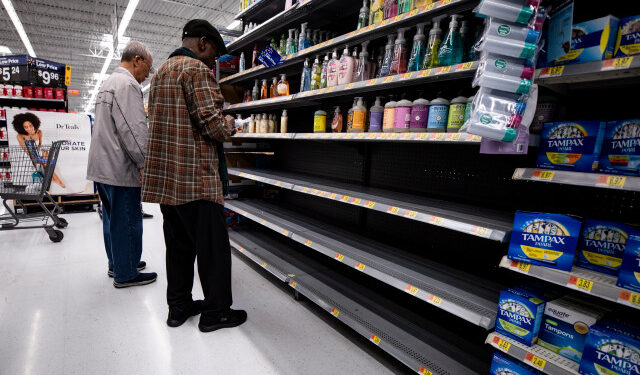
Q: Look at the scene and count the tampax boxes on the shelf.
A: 10